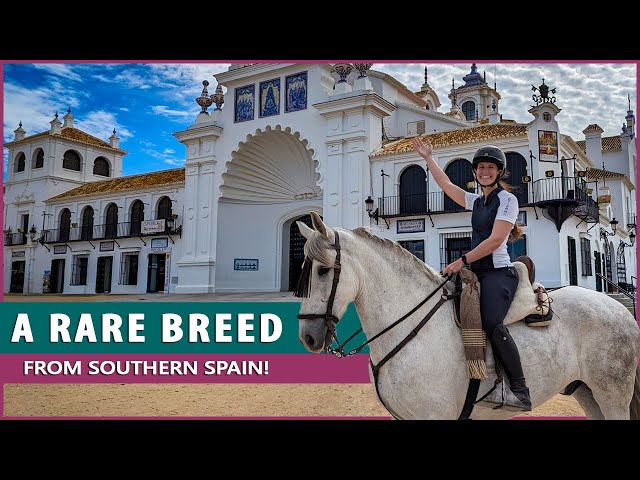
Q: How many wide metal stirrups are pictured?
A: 1